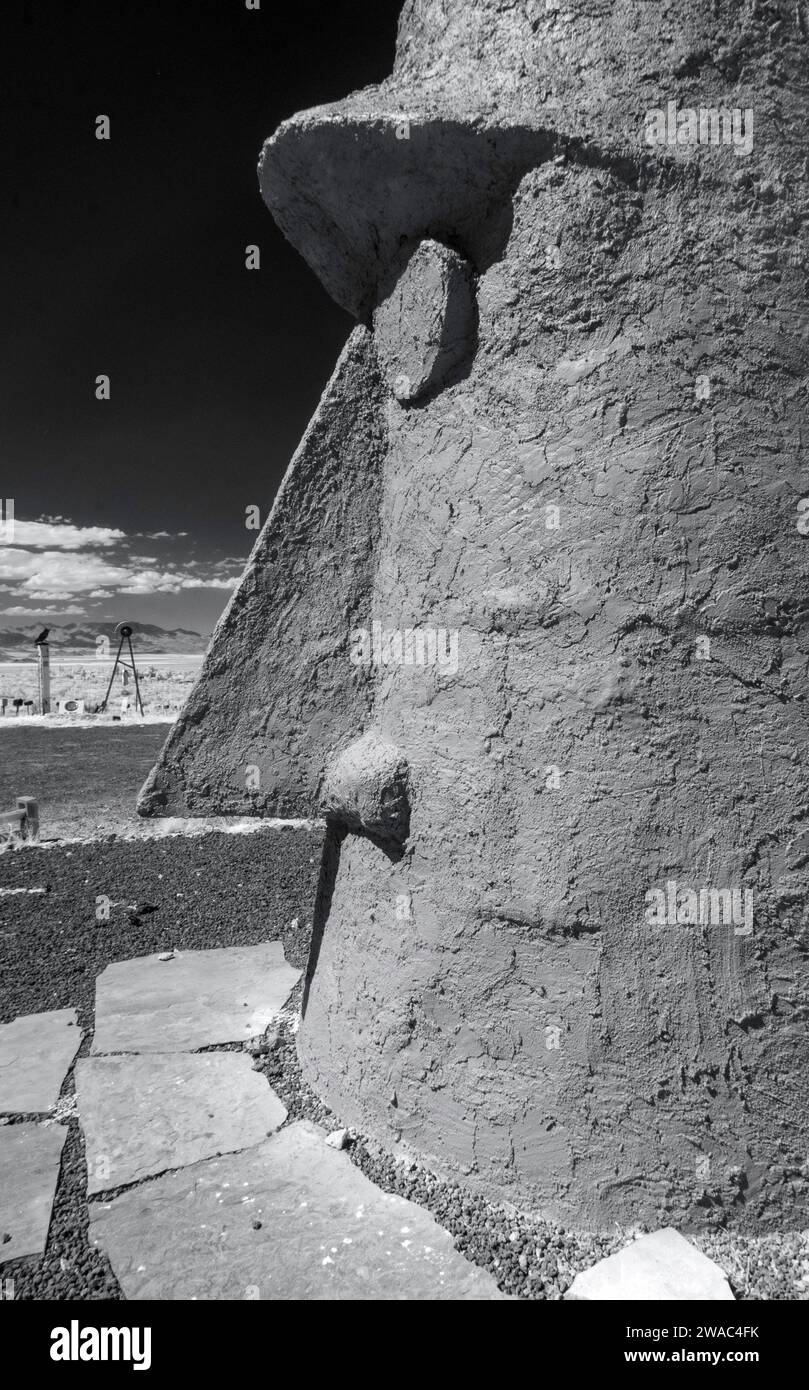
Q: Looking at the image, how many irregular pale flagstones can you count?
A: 6